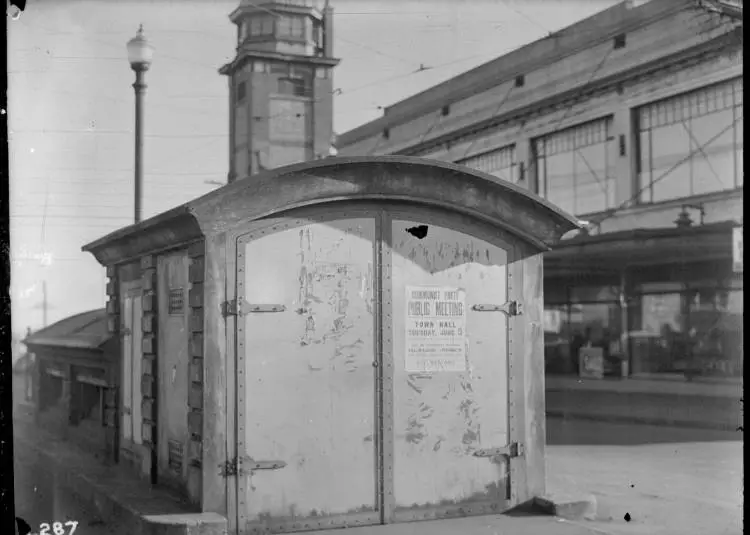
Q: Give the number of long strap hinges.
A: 4